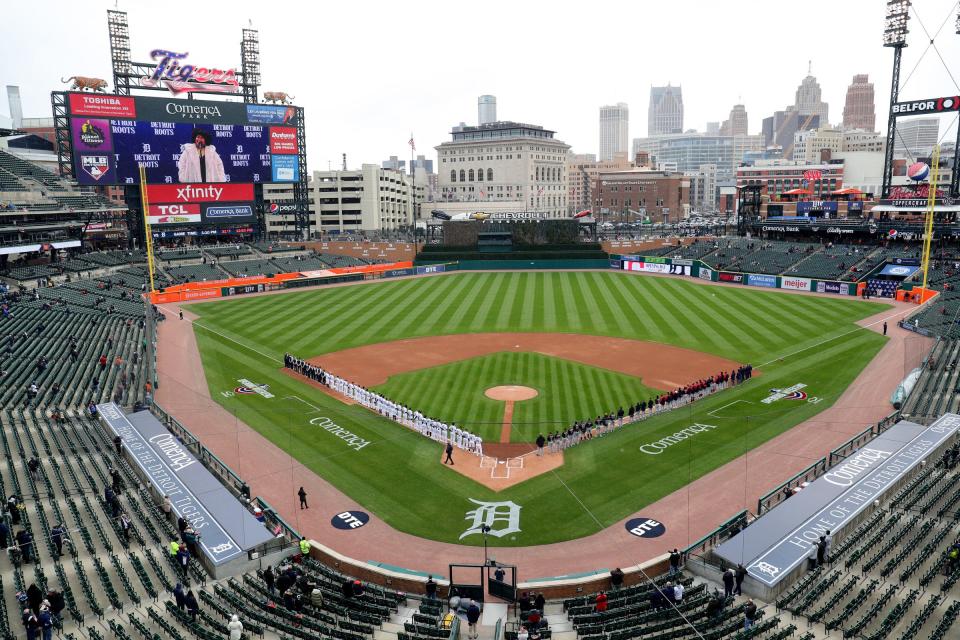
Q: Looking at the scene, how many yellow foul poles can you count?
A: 2